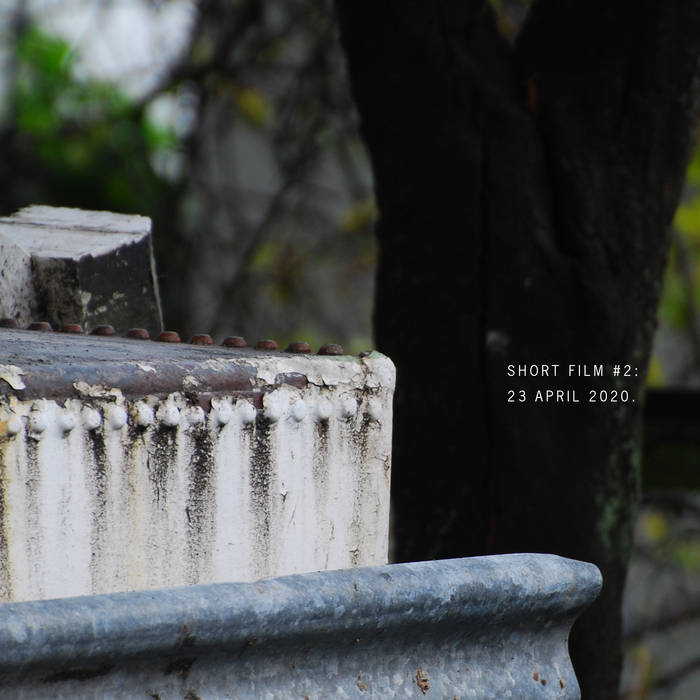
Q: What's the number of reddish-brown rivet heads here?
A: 11